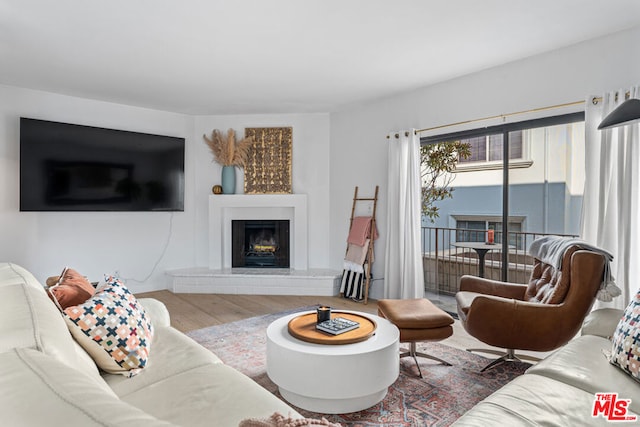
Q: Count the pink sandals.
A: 0